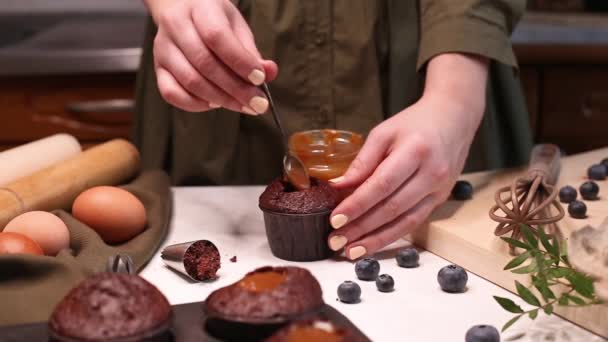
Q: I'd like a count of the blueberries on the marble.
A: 6